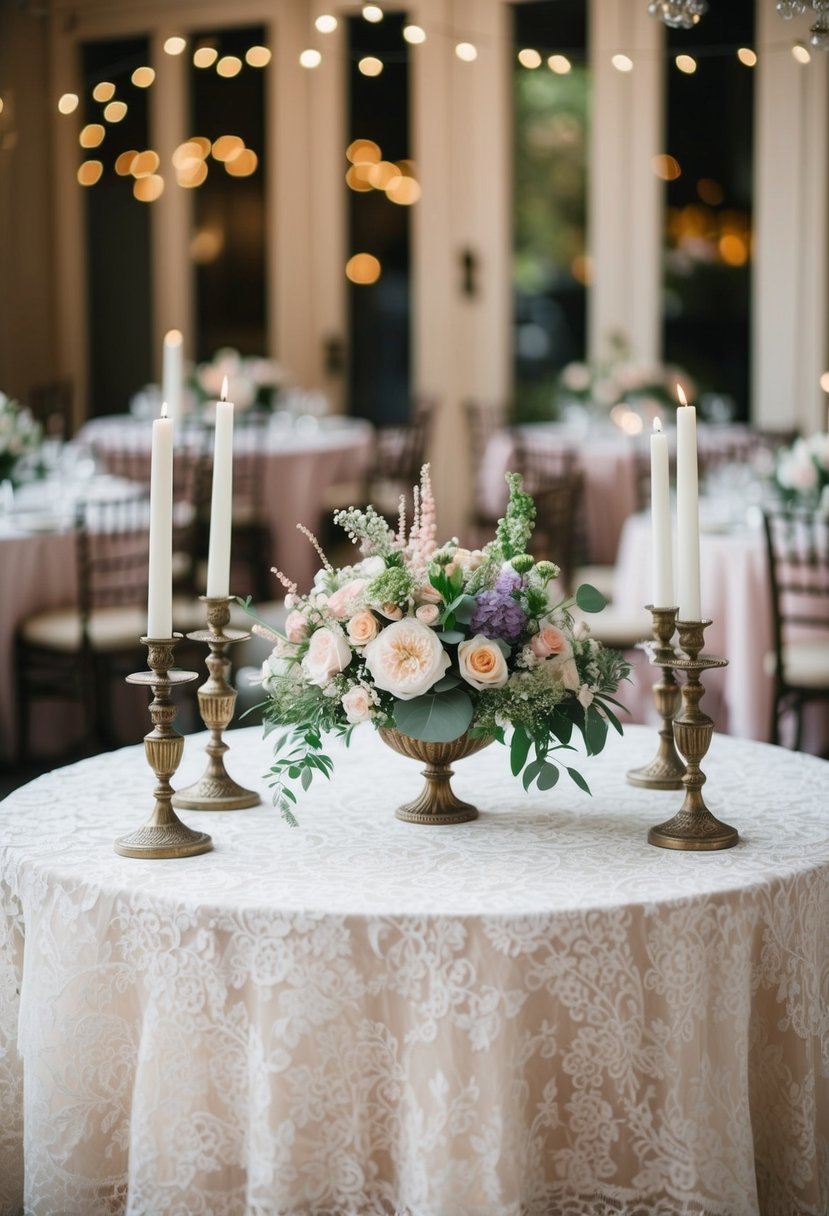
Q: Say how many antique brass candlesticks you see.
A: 4